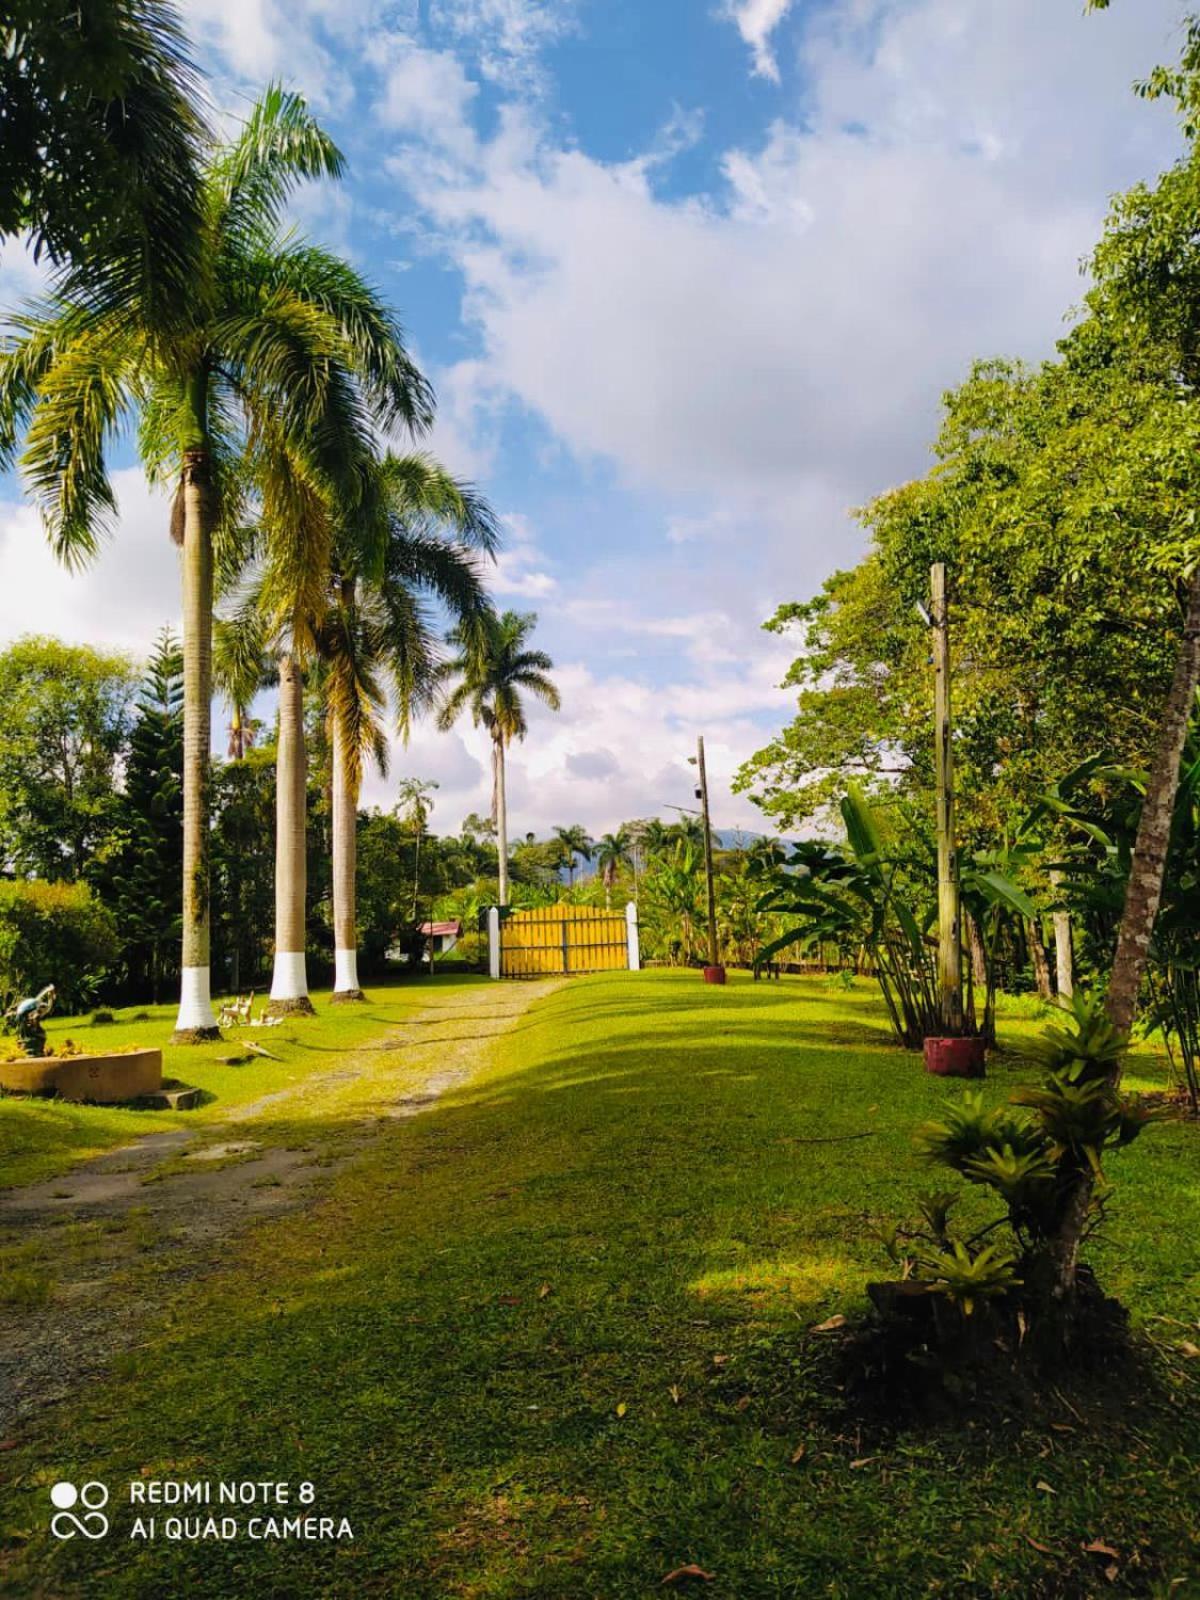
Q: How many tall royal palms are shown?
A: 4